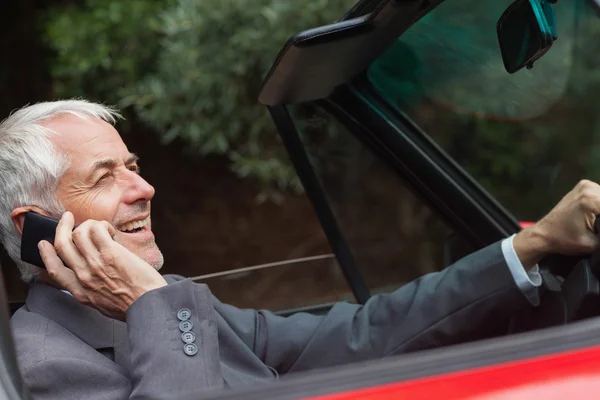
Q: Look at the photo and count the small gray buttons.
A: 4